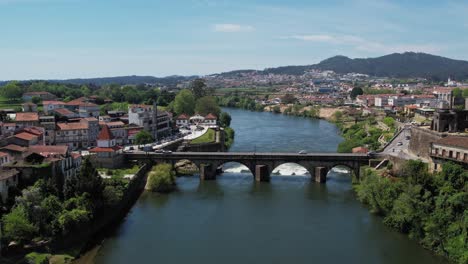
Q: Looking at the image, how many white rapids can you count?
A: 3